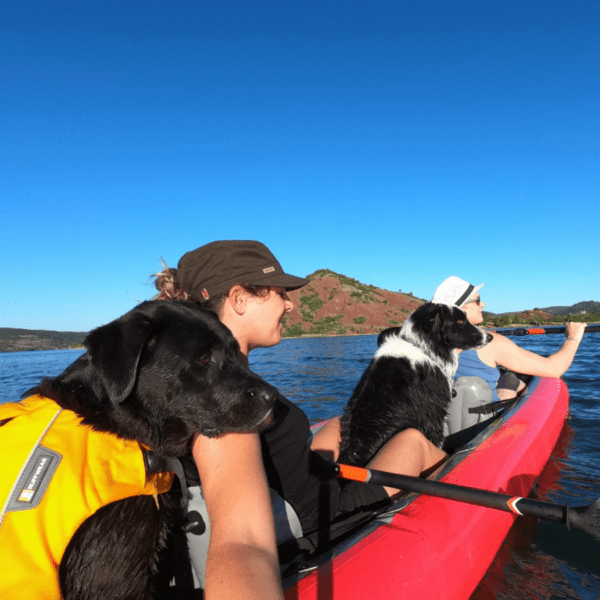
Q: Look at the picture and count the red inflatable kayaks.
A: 1